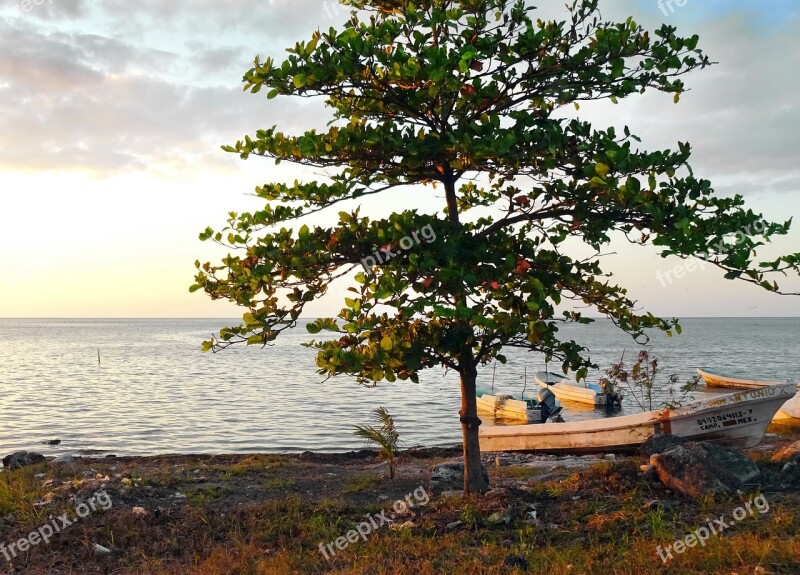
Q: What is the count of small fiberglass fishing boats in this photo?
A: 5